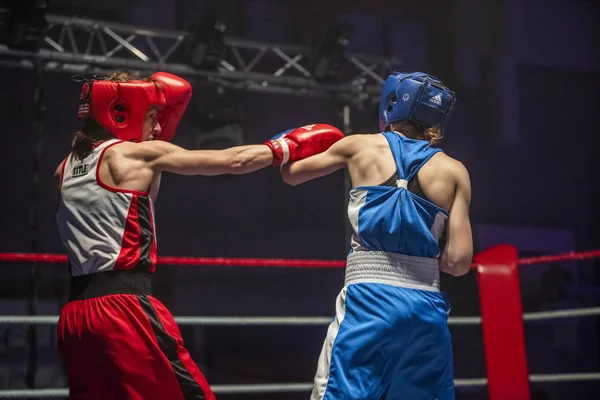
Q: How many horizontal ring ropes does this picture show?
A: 3